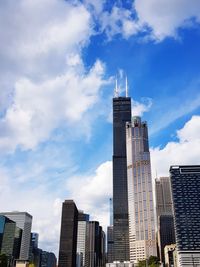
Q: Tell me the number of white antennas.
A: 2